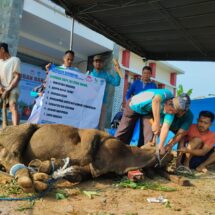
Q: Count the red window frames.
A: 3